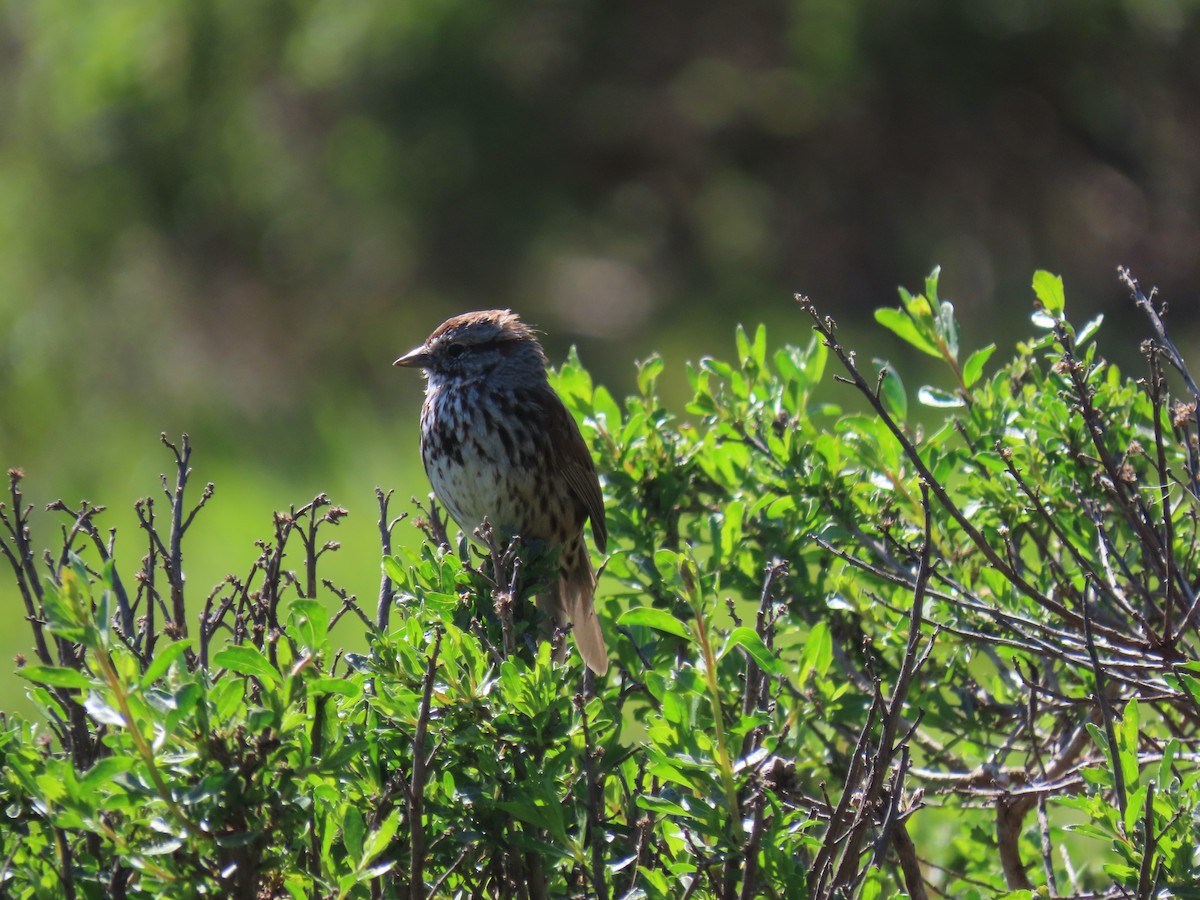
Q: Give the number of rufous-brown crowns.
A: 1